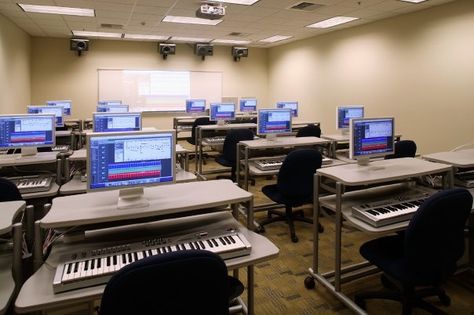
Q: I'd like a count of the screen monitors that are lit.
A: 14